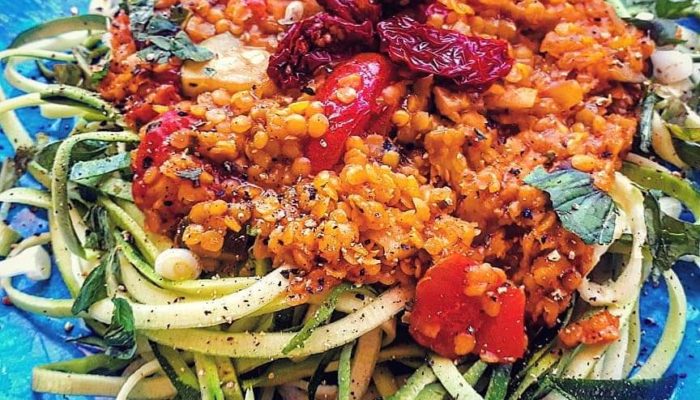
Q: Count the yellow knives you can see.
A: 0